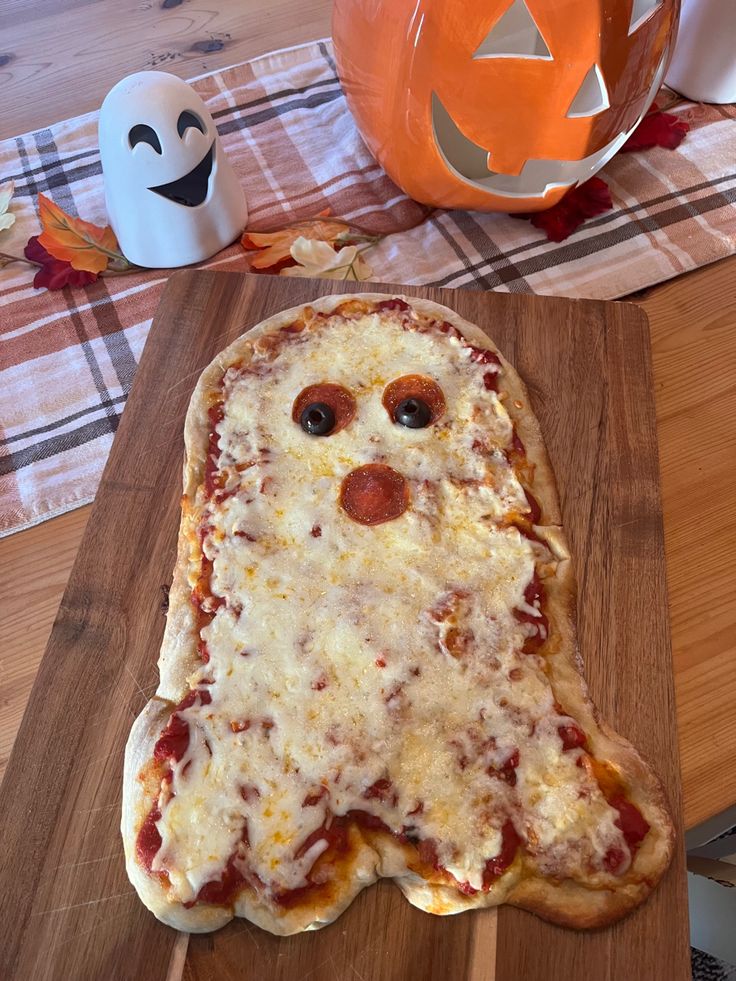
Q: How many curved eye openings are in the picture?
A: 2